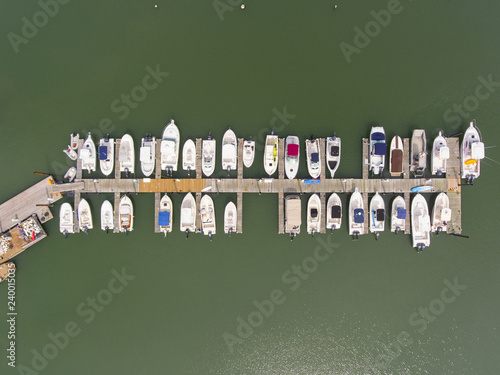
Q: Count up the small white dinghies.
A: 3